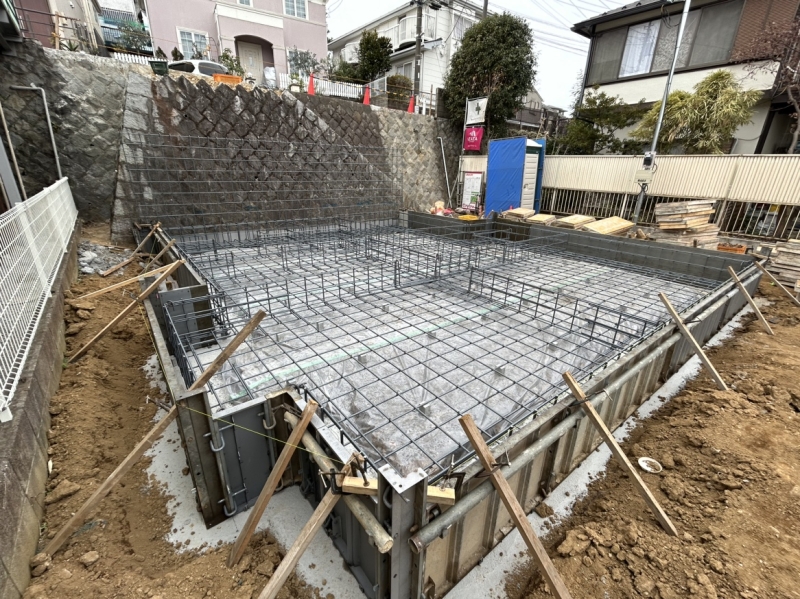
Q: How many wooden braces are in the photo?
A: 12